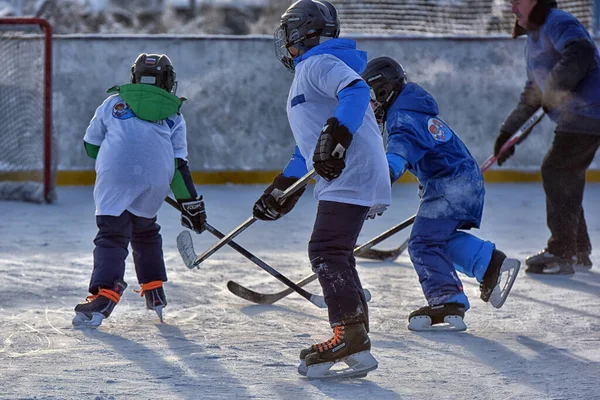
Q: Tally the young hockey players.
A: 3